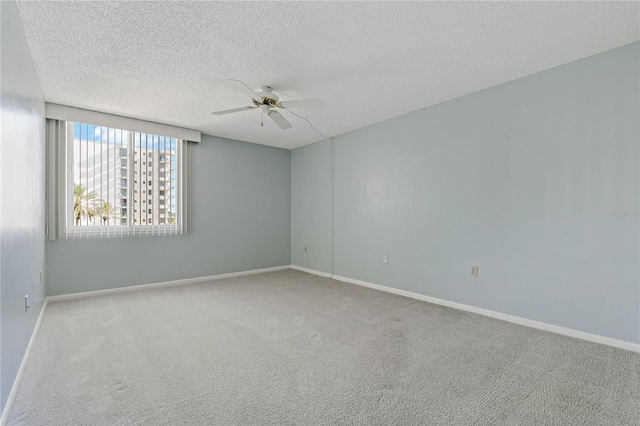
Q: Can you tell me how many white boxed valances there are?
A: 1